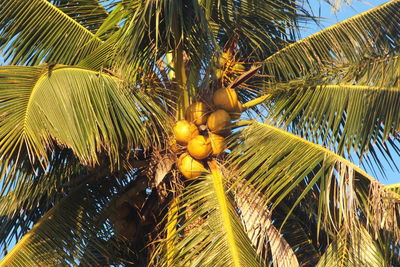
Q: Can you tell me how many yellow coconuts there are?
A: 7